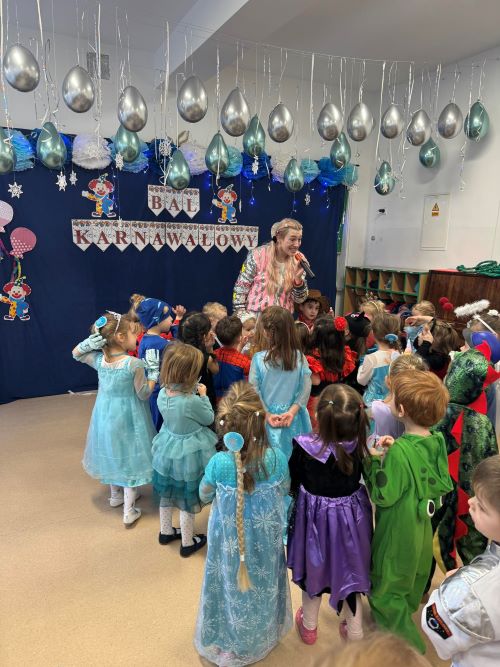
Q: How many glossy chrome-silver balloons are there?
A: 11